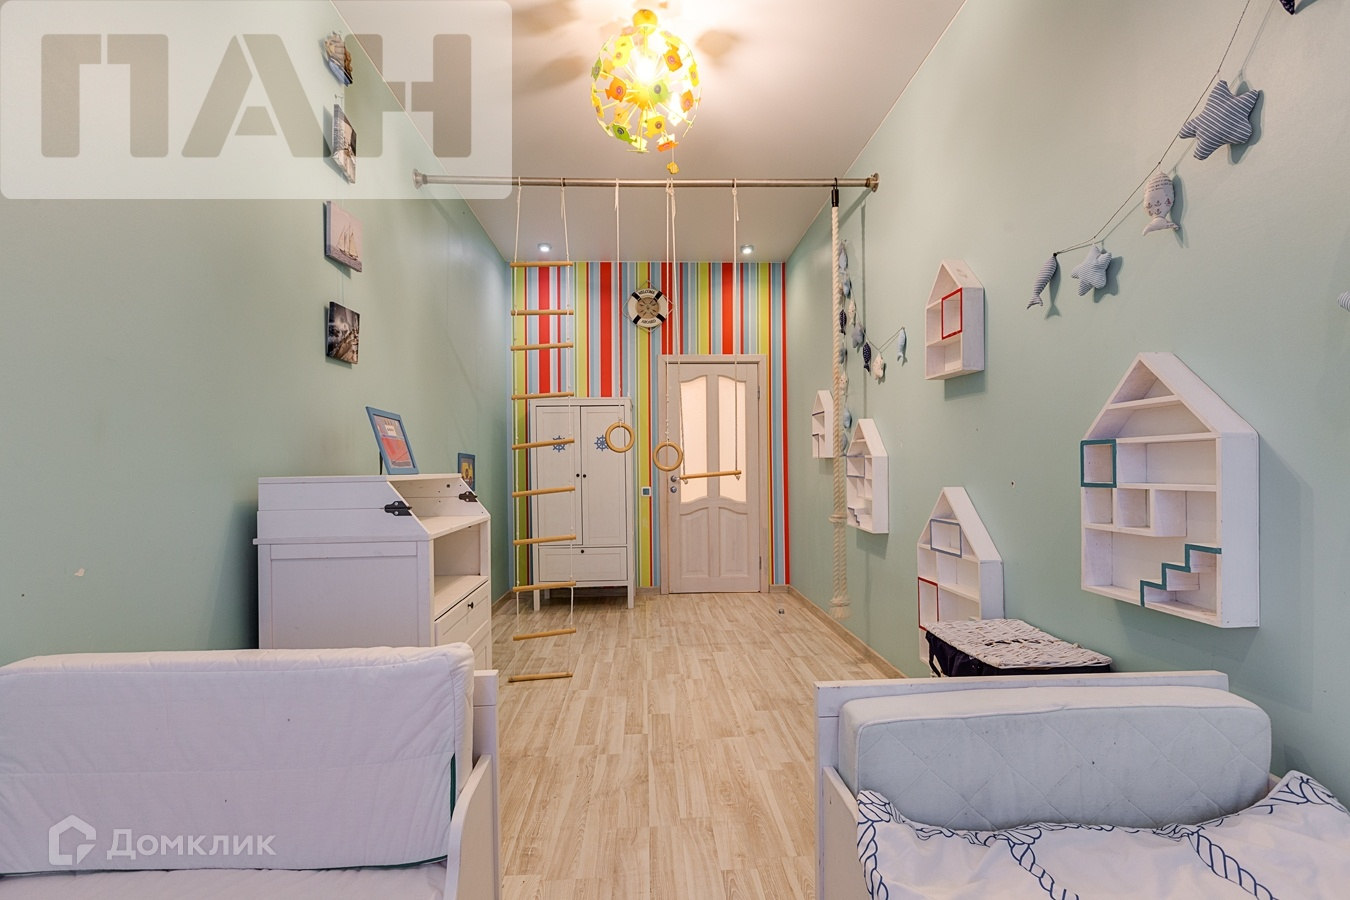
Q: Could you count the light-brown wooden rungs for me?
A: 10